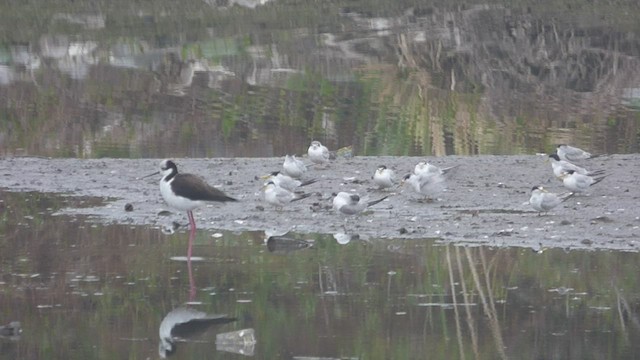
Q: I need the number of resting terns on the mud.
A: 12